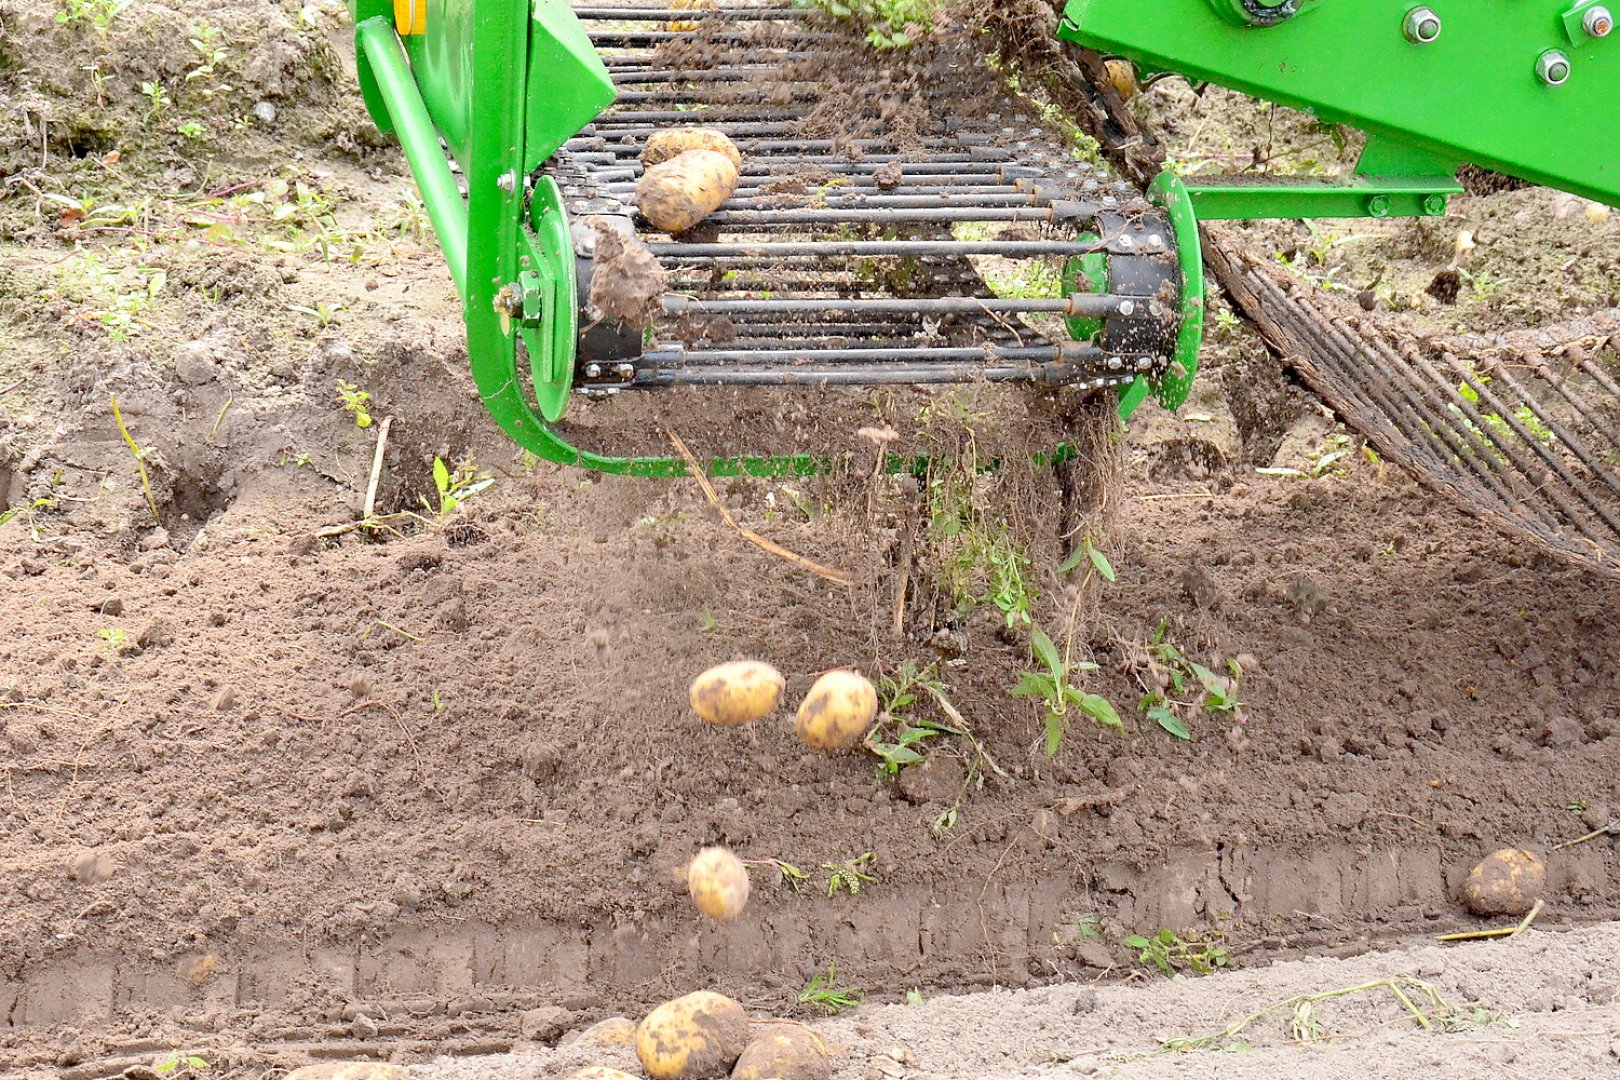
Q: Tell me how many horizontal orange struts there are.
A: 0